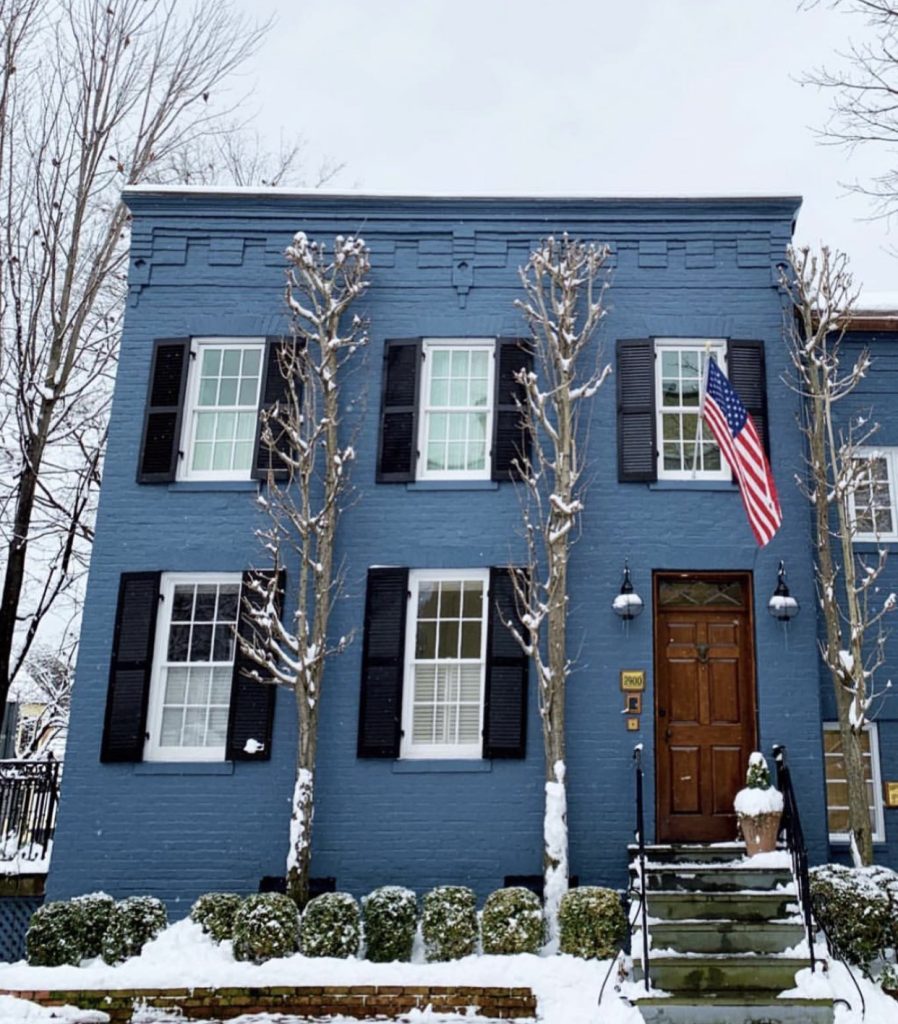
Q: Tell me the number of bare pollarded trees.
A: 3